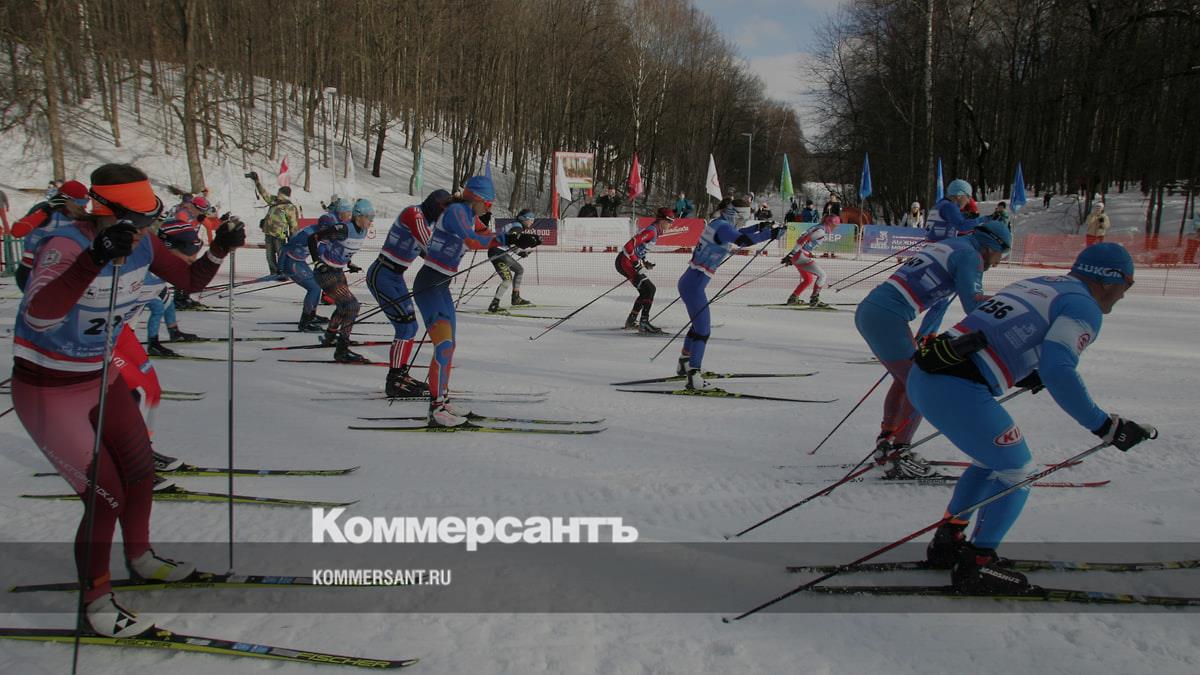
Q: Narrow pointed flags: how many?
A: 12